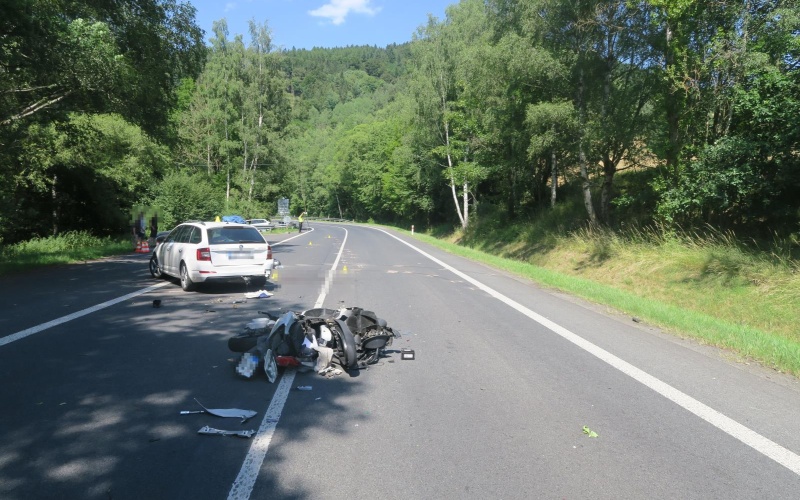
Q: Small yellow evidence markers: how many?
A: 5